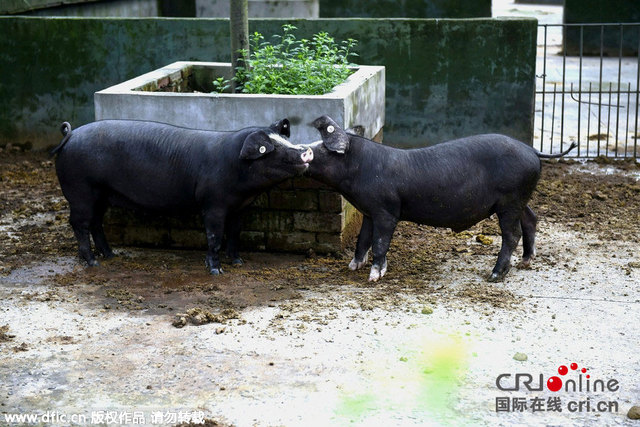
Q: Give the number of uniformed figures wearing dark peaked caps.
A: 0